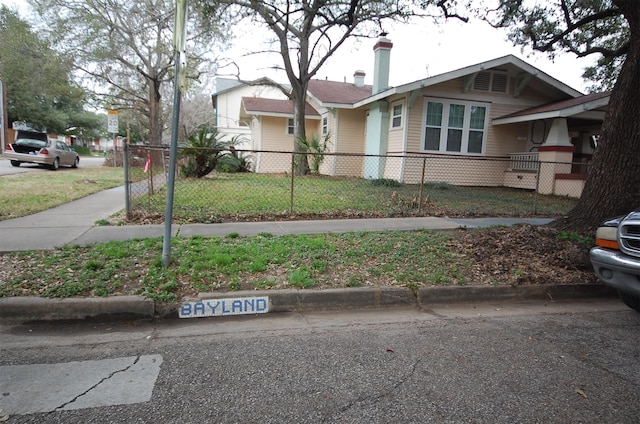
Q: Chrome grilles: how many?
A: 1